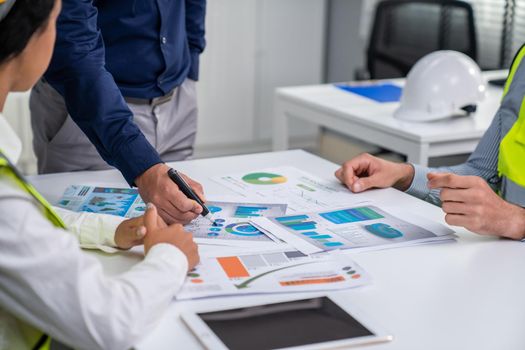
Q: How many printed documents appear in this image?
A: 5